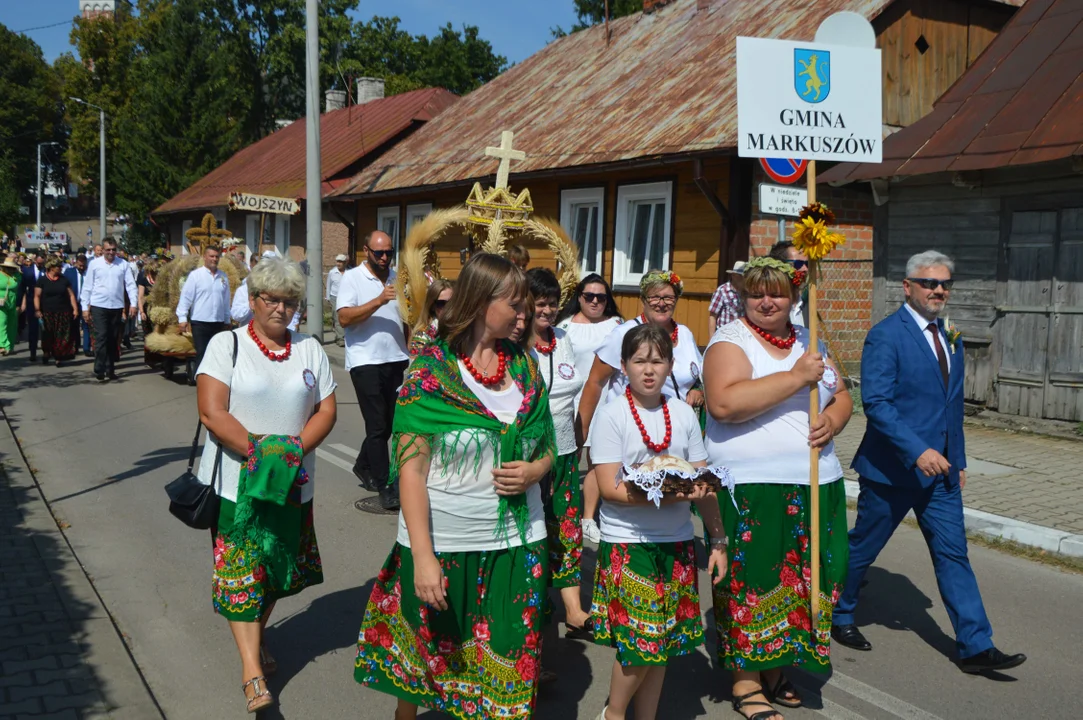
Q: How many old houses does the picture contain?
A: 3